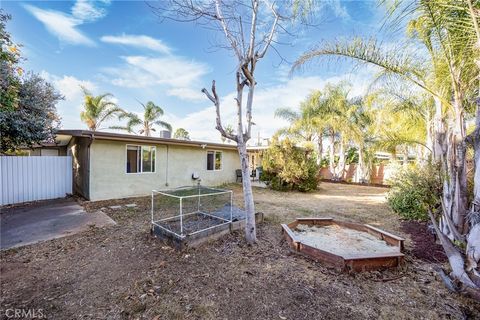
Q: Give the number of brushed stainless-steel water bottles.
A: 0